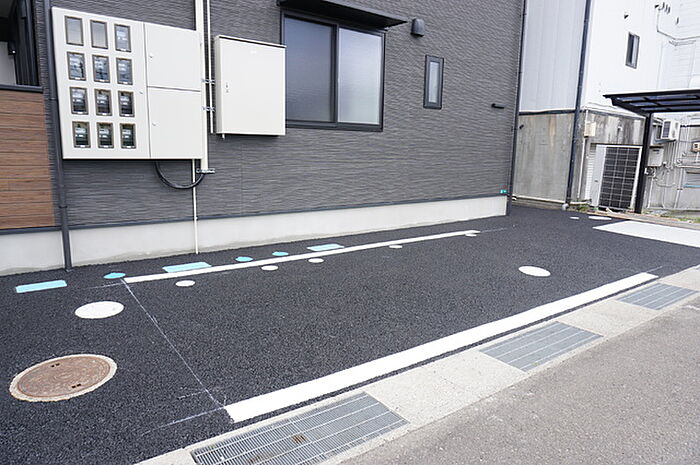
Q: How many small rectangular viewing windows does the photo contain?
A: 12